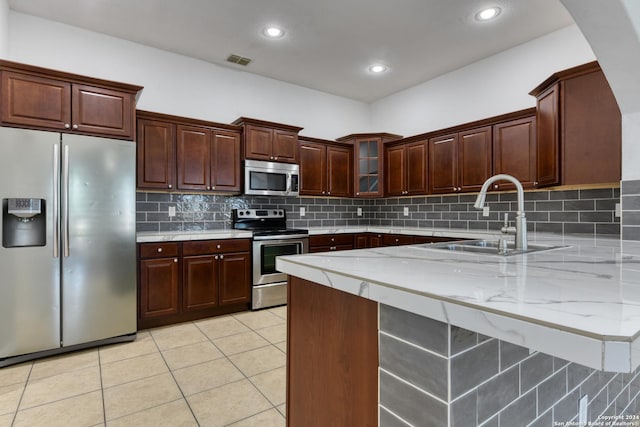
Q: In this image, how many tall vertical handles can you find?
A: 2